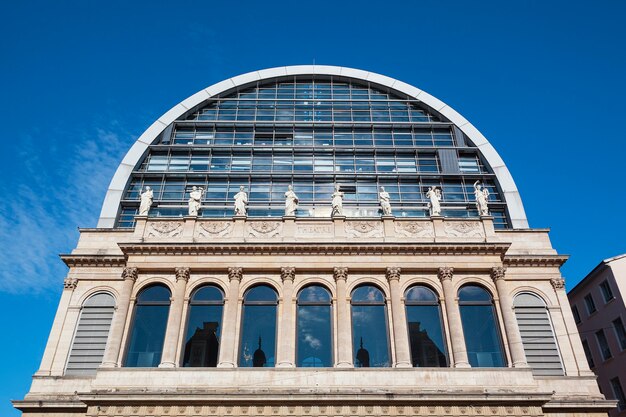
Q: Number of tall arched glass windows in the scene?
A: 7